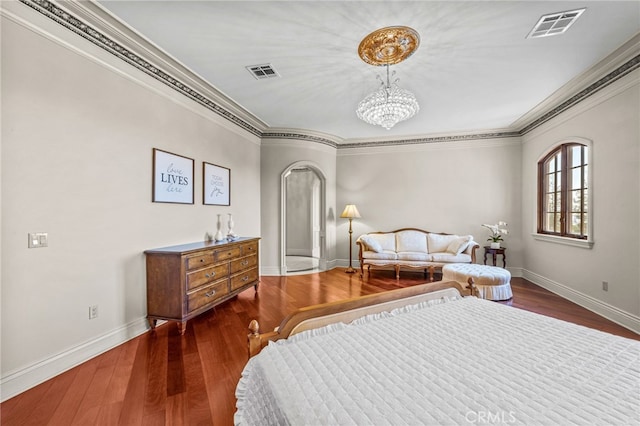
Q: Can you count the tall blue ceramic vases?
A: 0